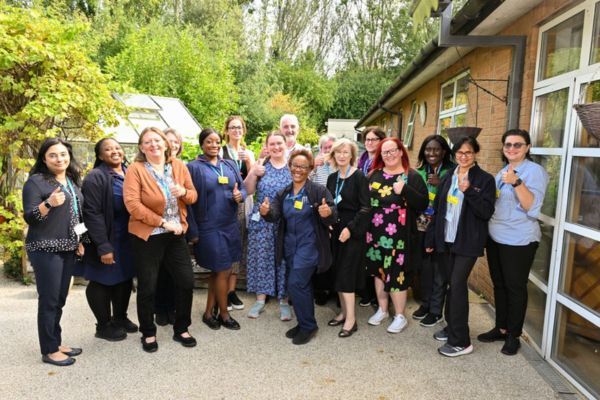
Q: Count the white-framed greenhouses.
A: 1